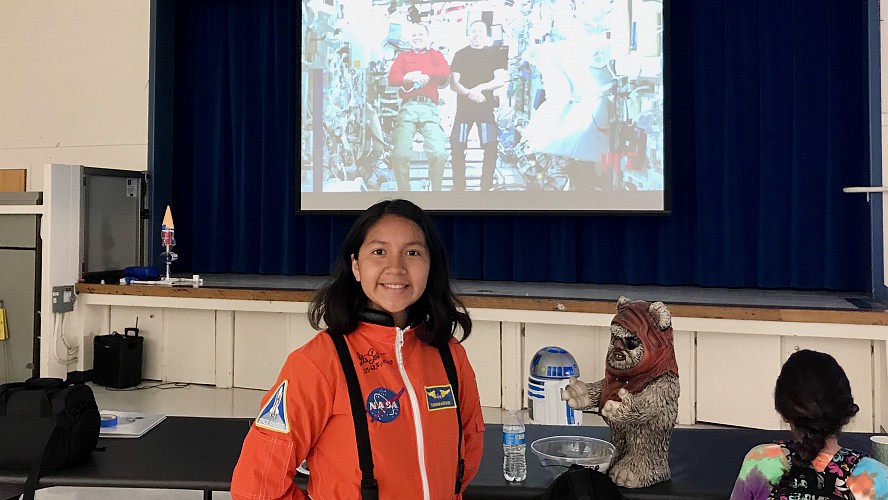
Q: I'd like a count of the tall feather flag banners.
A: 0